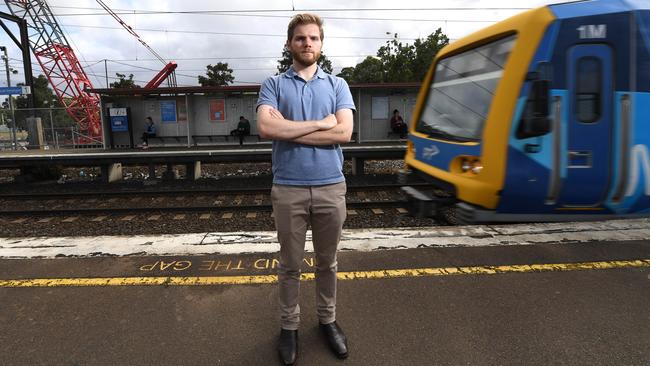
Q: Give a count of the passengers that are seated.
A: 3